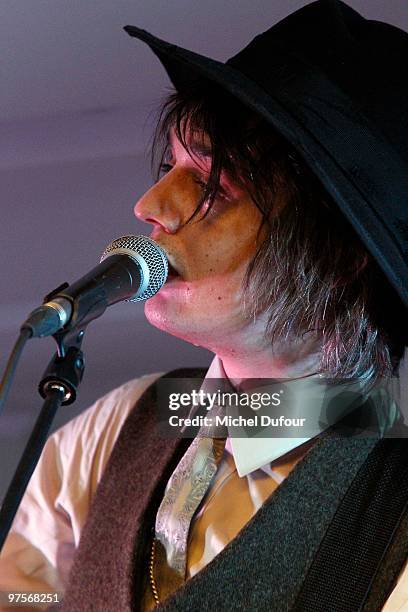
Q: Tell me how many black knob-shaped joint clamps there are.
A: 1